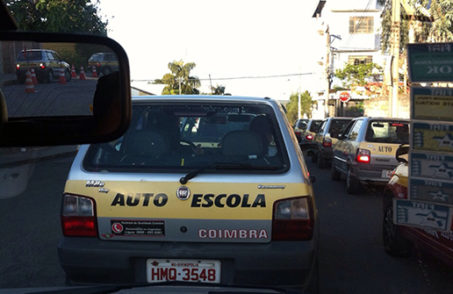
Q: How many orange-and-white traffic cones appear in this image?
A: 6